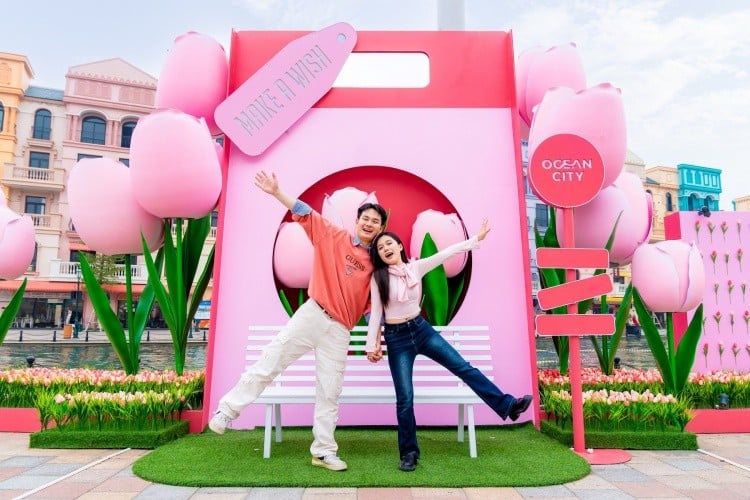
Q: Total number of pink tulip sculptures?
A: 11